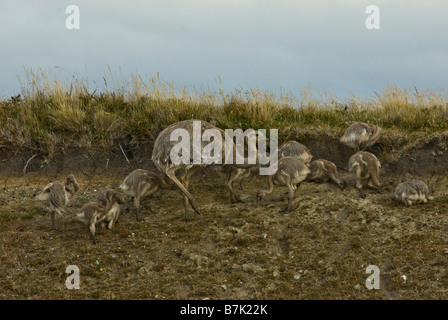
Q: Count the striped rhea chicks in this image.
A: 11